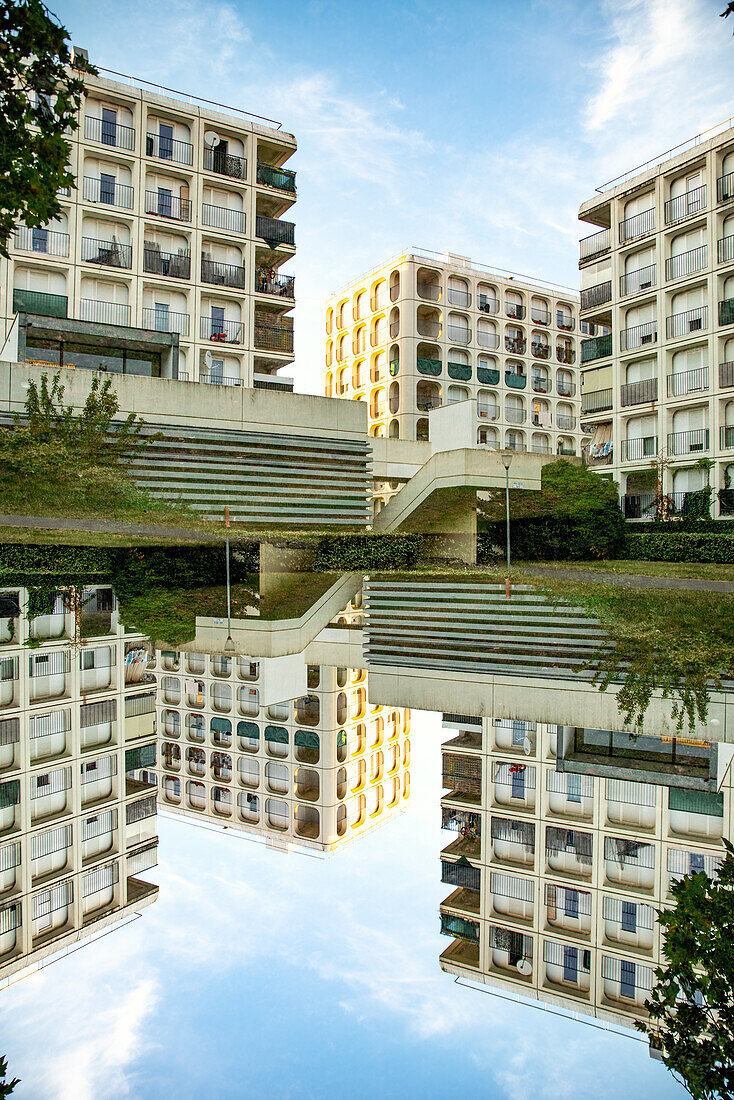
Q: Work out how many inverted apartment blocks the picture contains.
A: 3